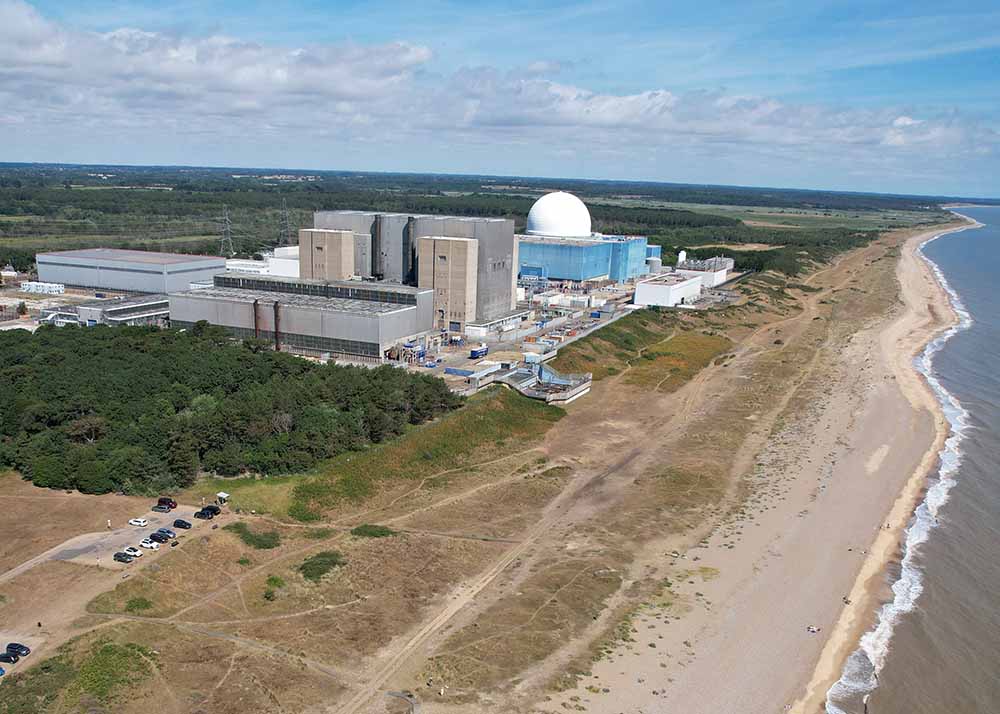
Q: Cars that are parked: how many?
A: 14